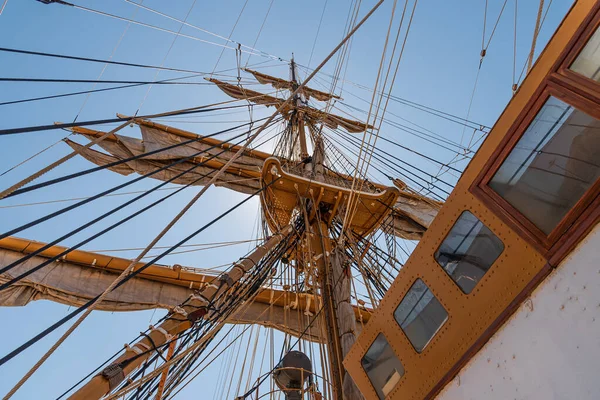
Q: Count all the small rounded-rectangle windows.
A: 3